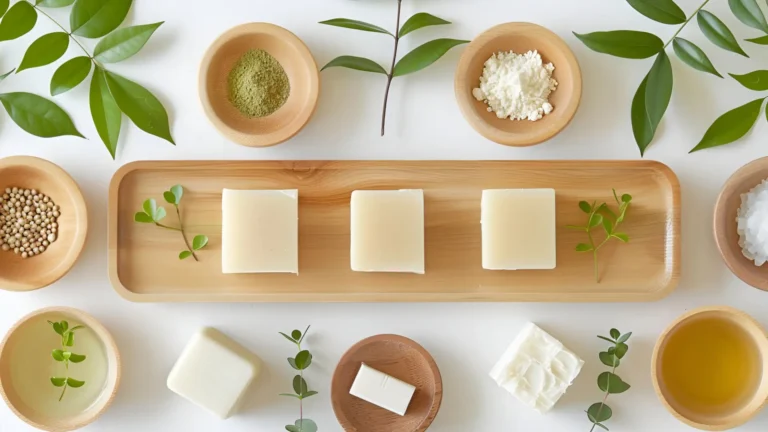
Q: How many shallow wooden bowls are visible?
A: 7